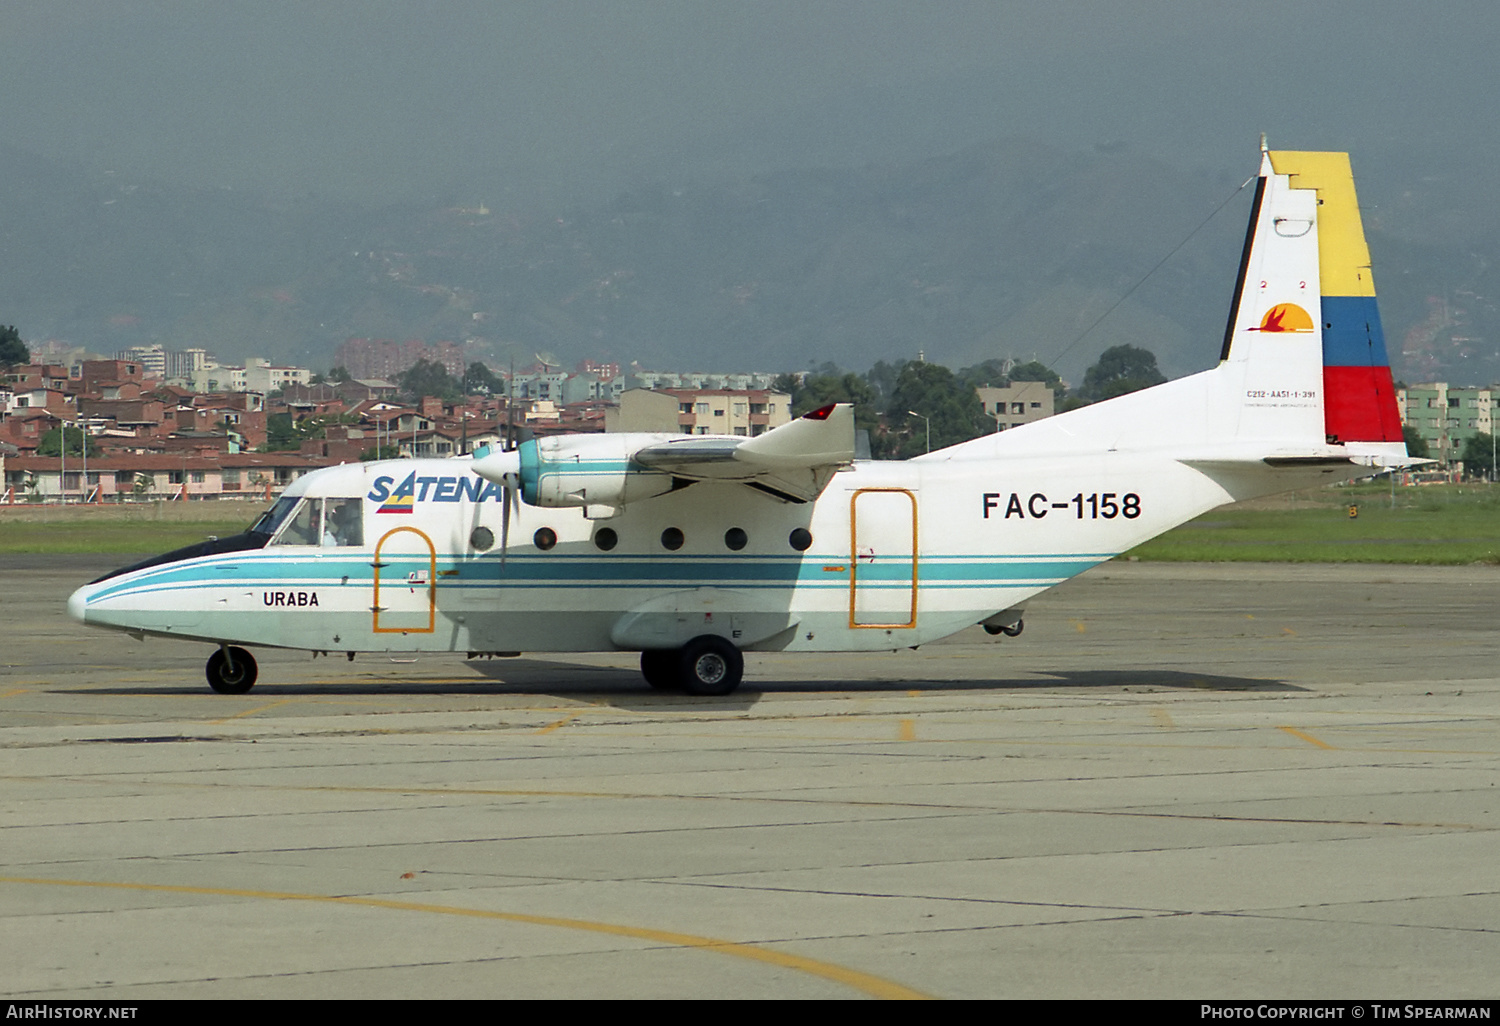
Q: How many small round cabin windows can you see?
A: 6